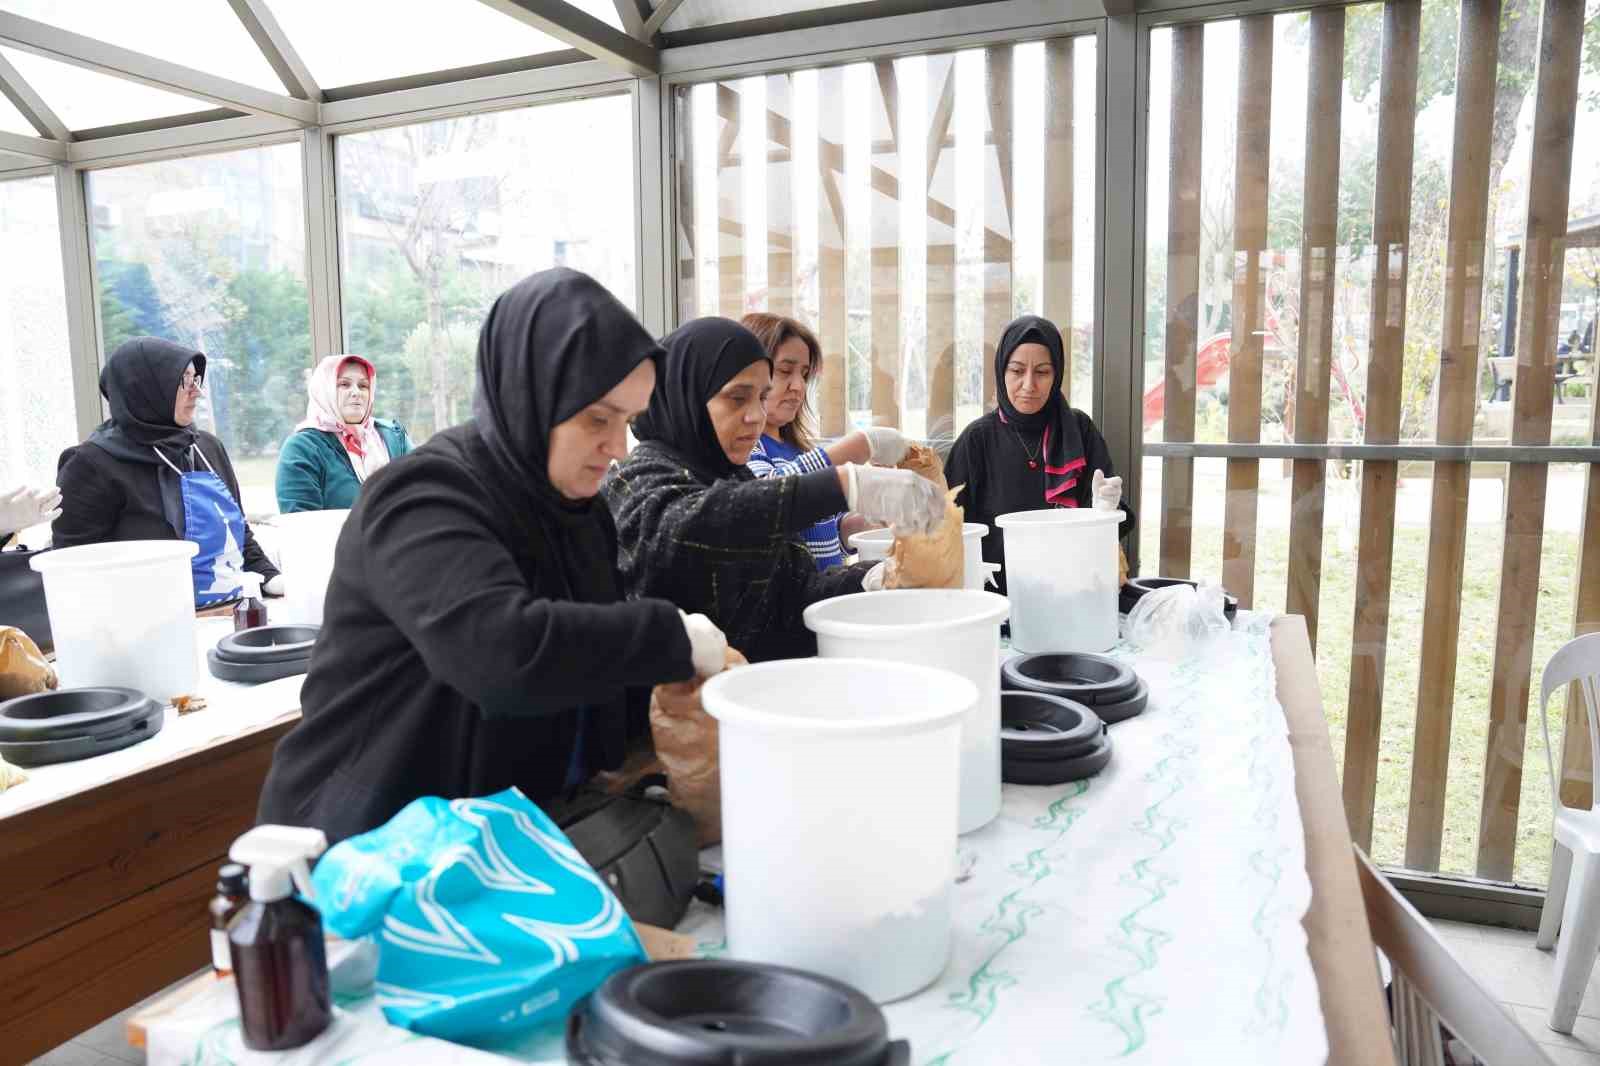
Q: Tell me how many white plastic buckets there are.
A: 6